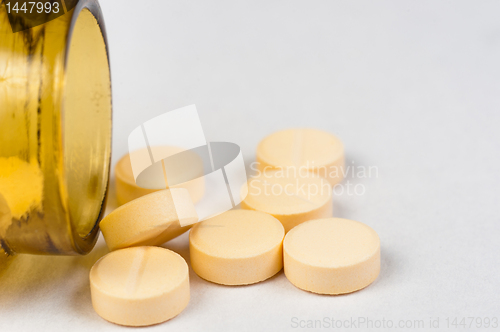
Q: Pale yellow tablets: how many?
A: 7